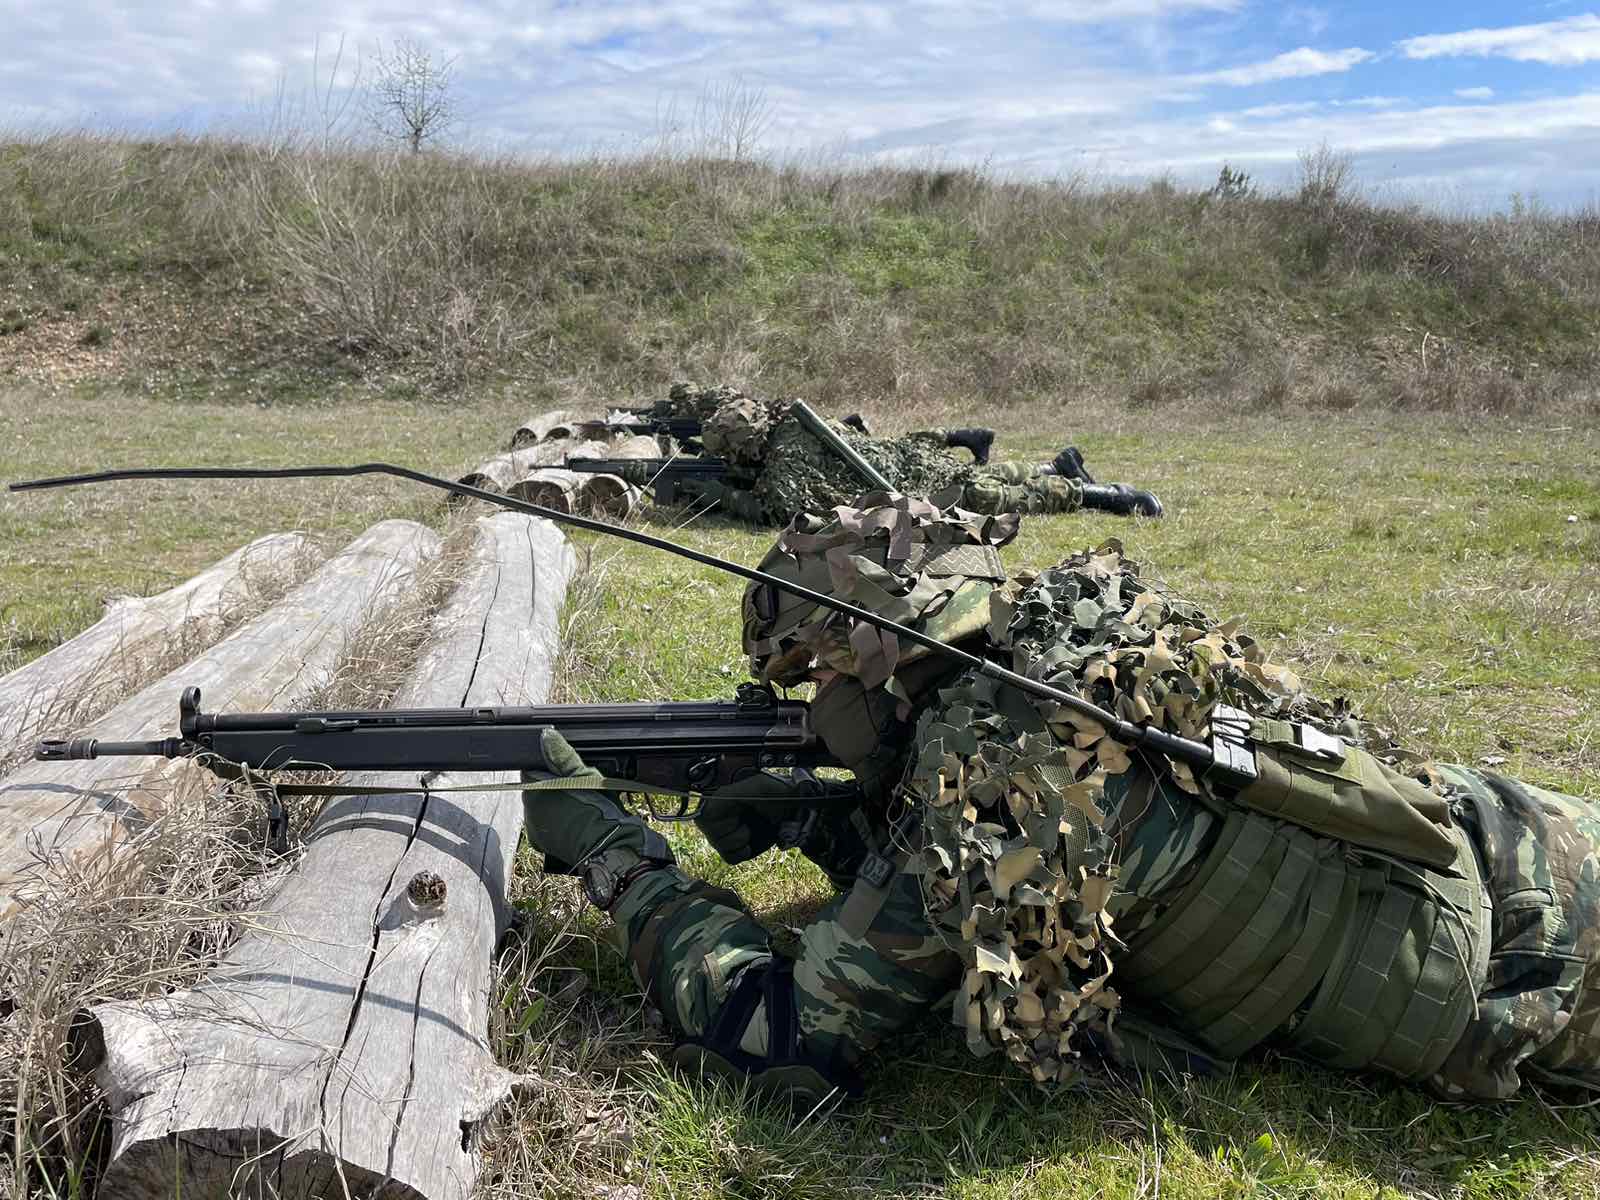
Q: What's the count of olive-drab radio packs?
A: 1